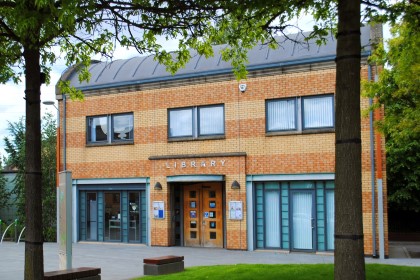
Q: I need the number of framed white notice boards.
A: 2